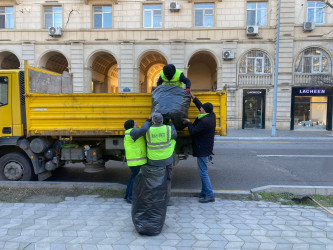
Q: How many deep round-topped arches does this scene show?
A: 5